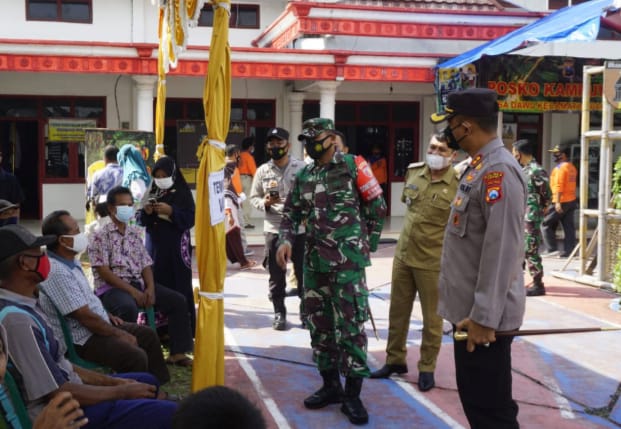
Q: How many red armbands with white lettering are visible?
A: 1